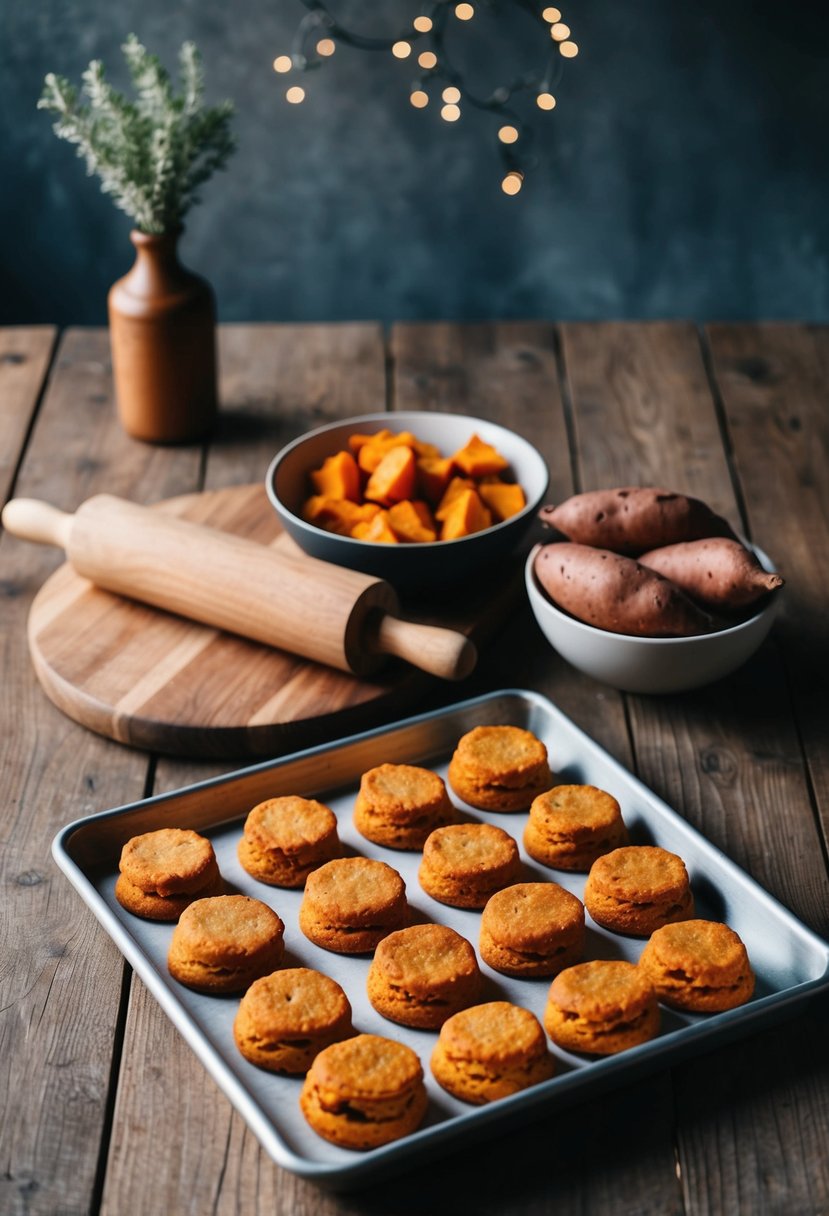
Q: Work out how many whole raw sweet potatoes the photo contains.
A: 3